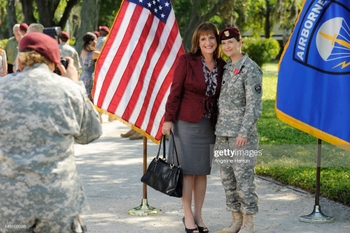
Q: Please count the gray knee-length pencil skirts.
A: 1